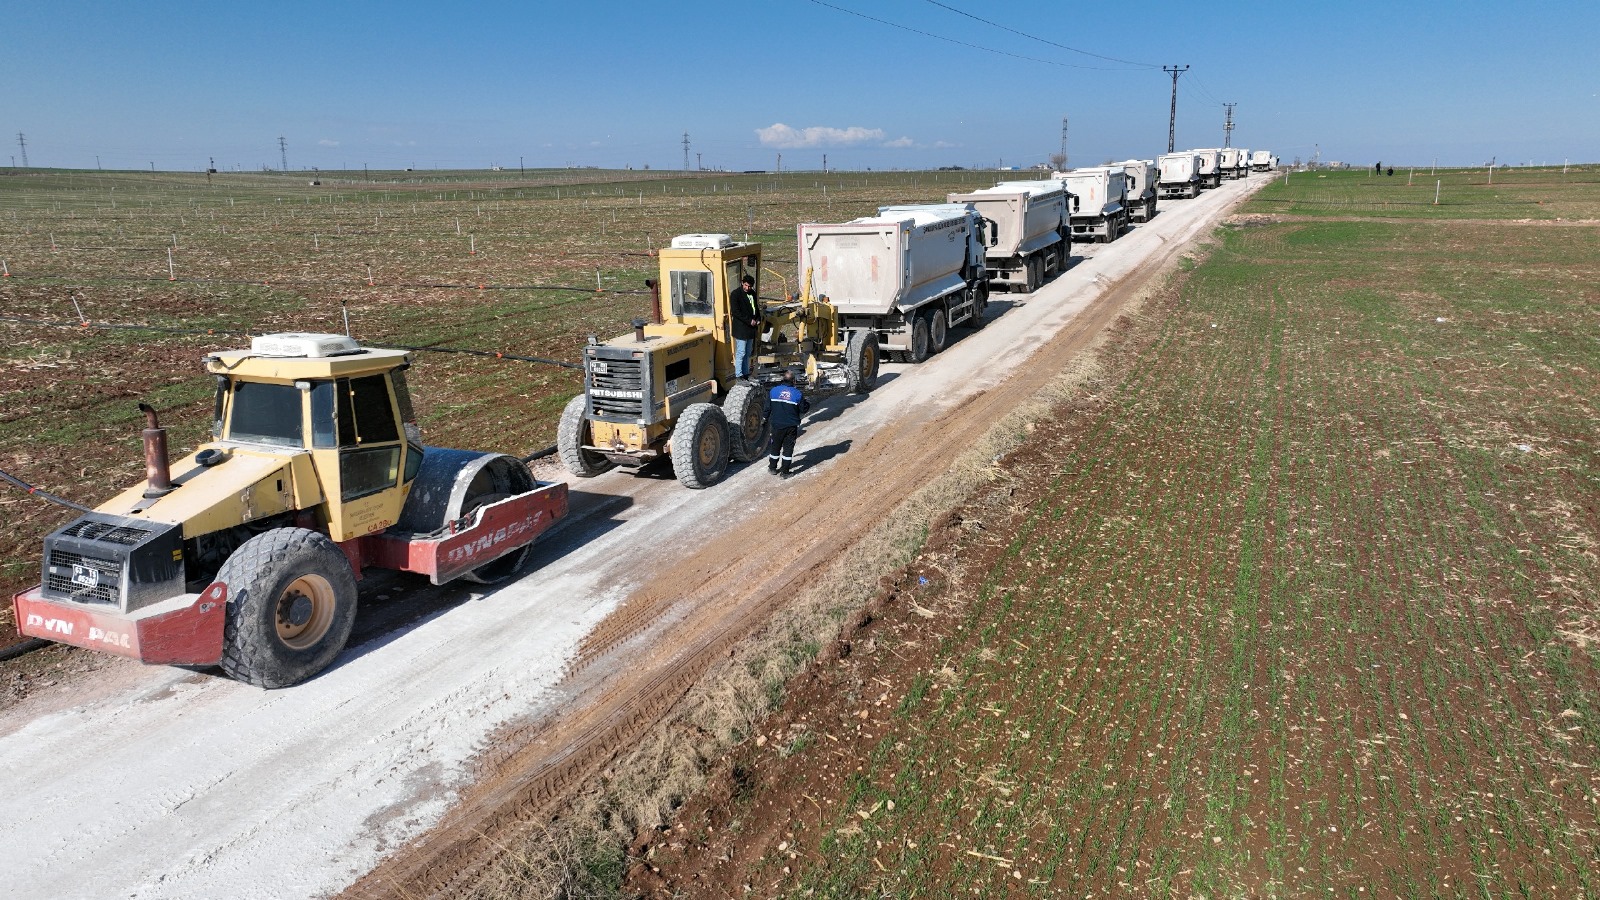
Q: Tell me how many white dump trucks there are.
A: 9